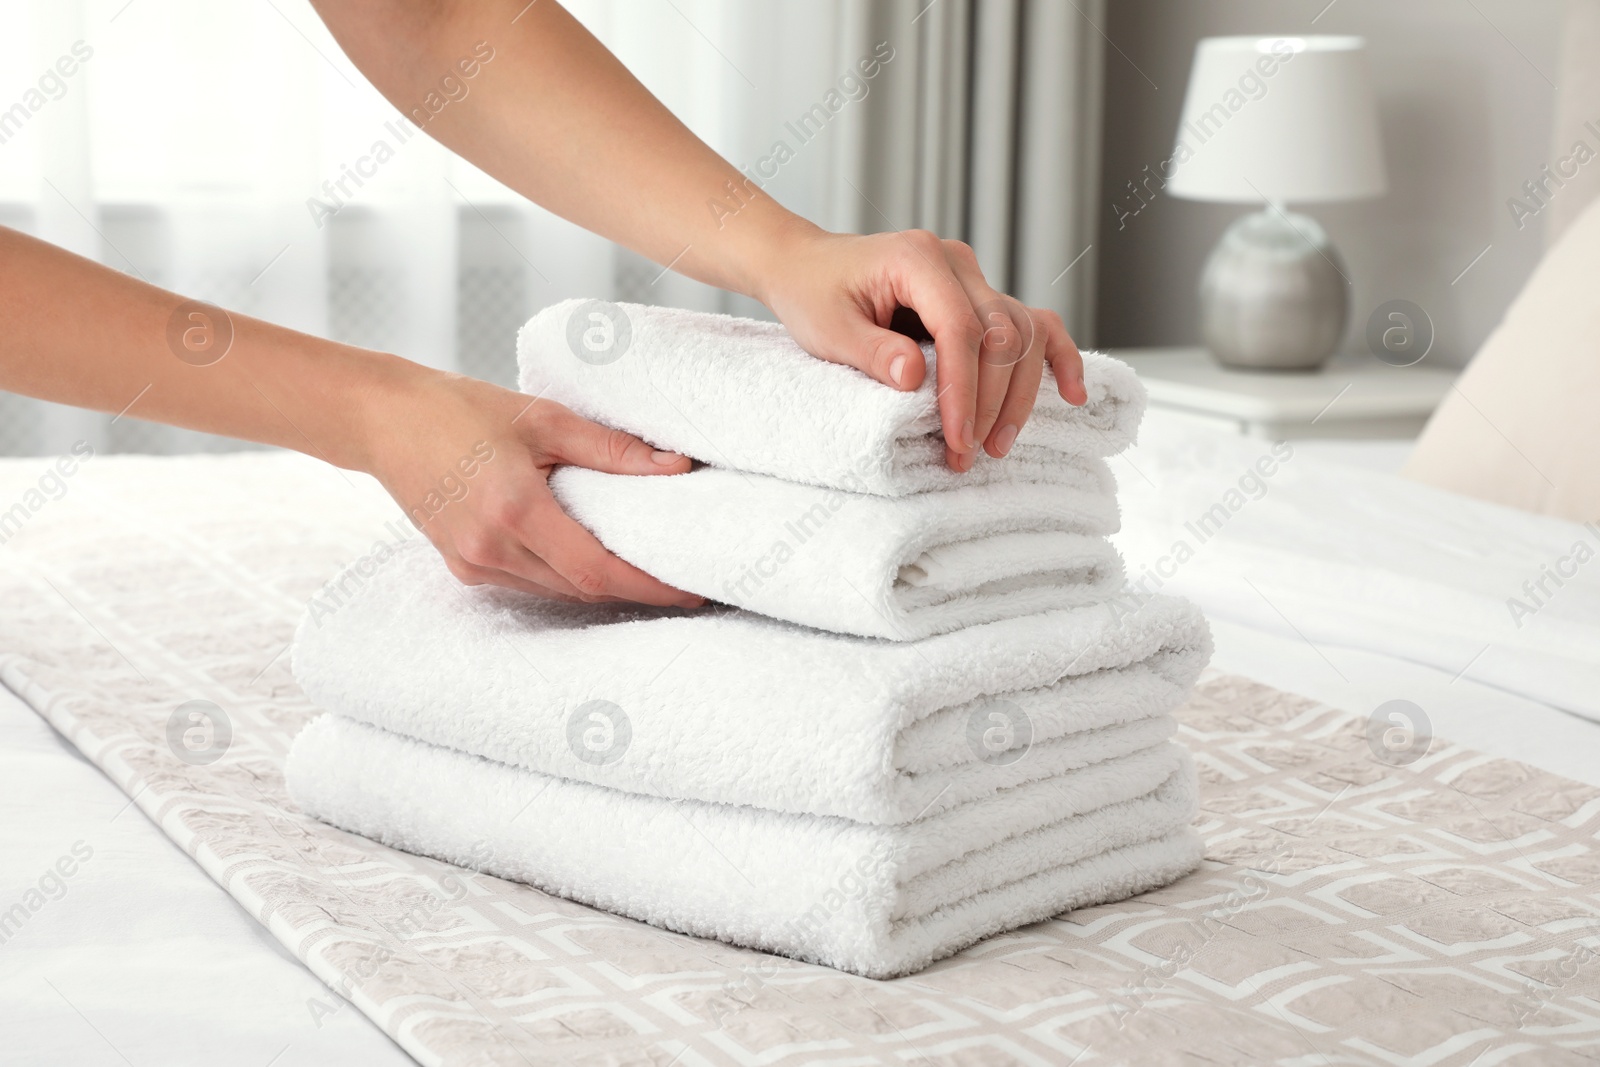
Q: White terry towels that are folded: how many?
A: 4